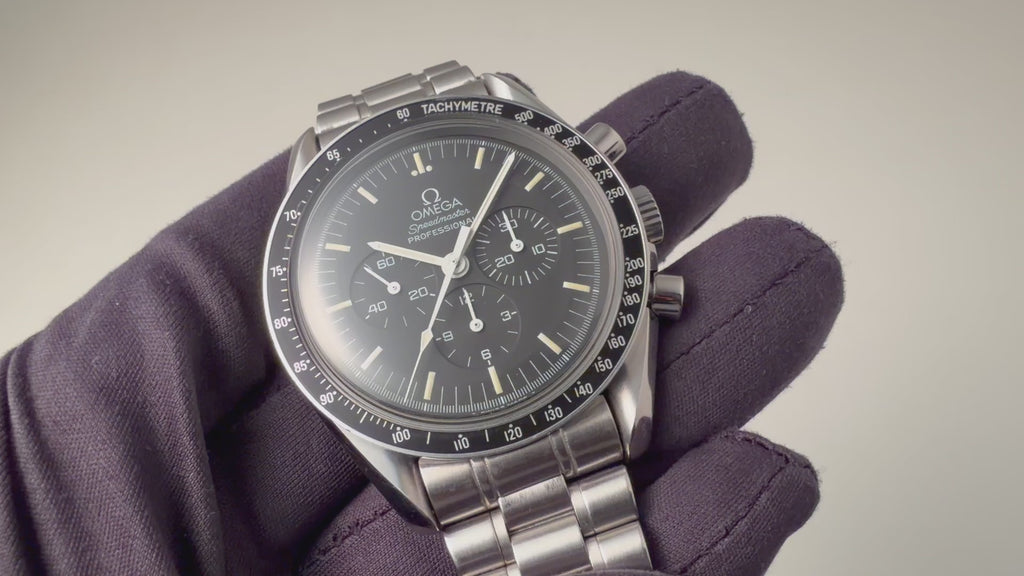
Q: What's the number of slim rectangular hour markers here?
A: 12